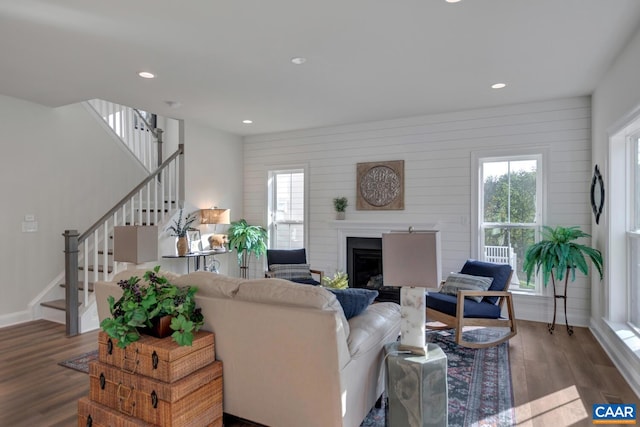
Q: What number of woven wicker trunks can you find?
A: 3